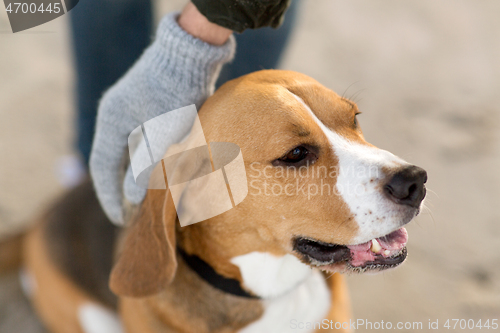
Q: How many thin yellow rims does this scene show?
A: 0